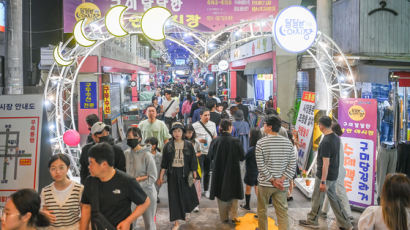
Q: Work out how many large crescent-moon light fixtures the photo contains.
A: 4